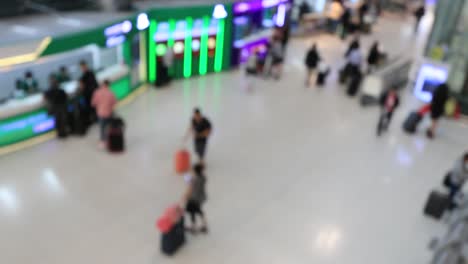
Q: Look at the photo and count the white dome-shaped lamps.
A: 2